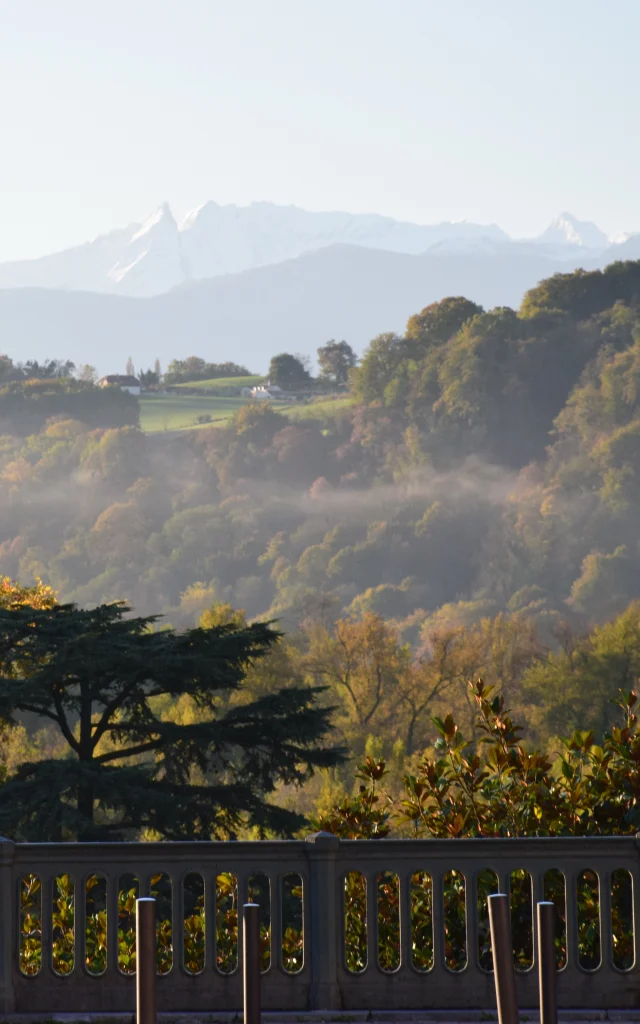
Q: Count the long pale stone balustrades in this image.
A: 1